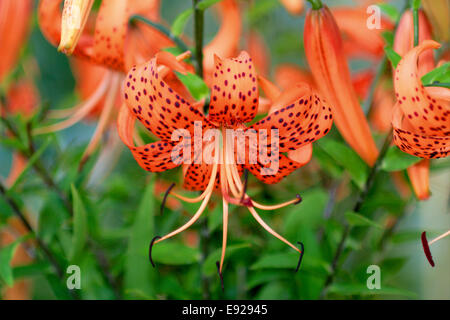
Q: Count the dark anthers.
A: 7